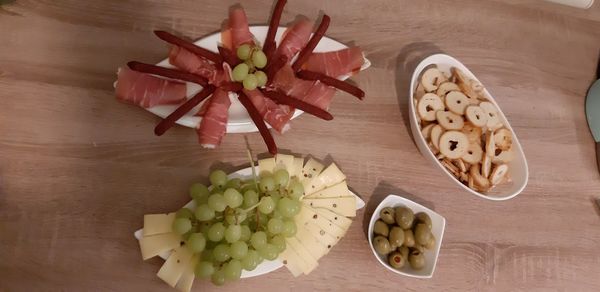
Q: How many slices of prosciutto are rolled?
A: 8